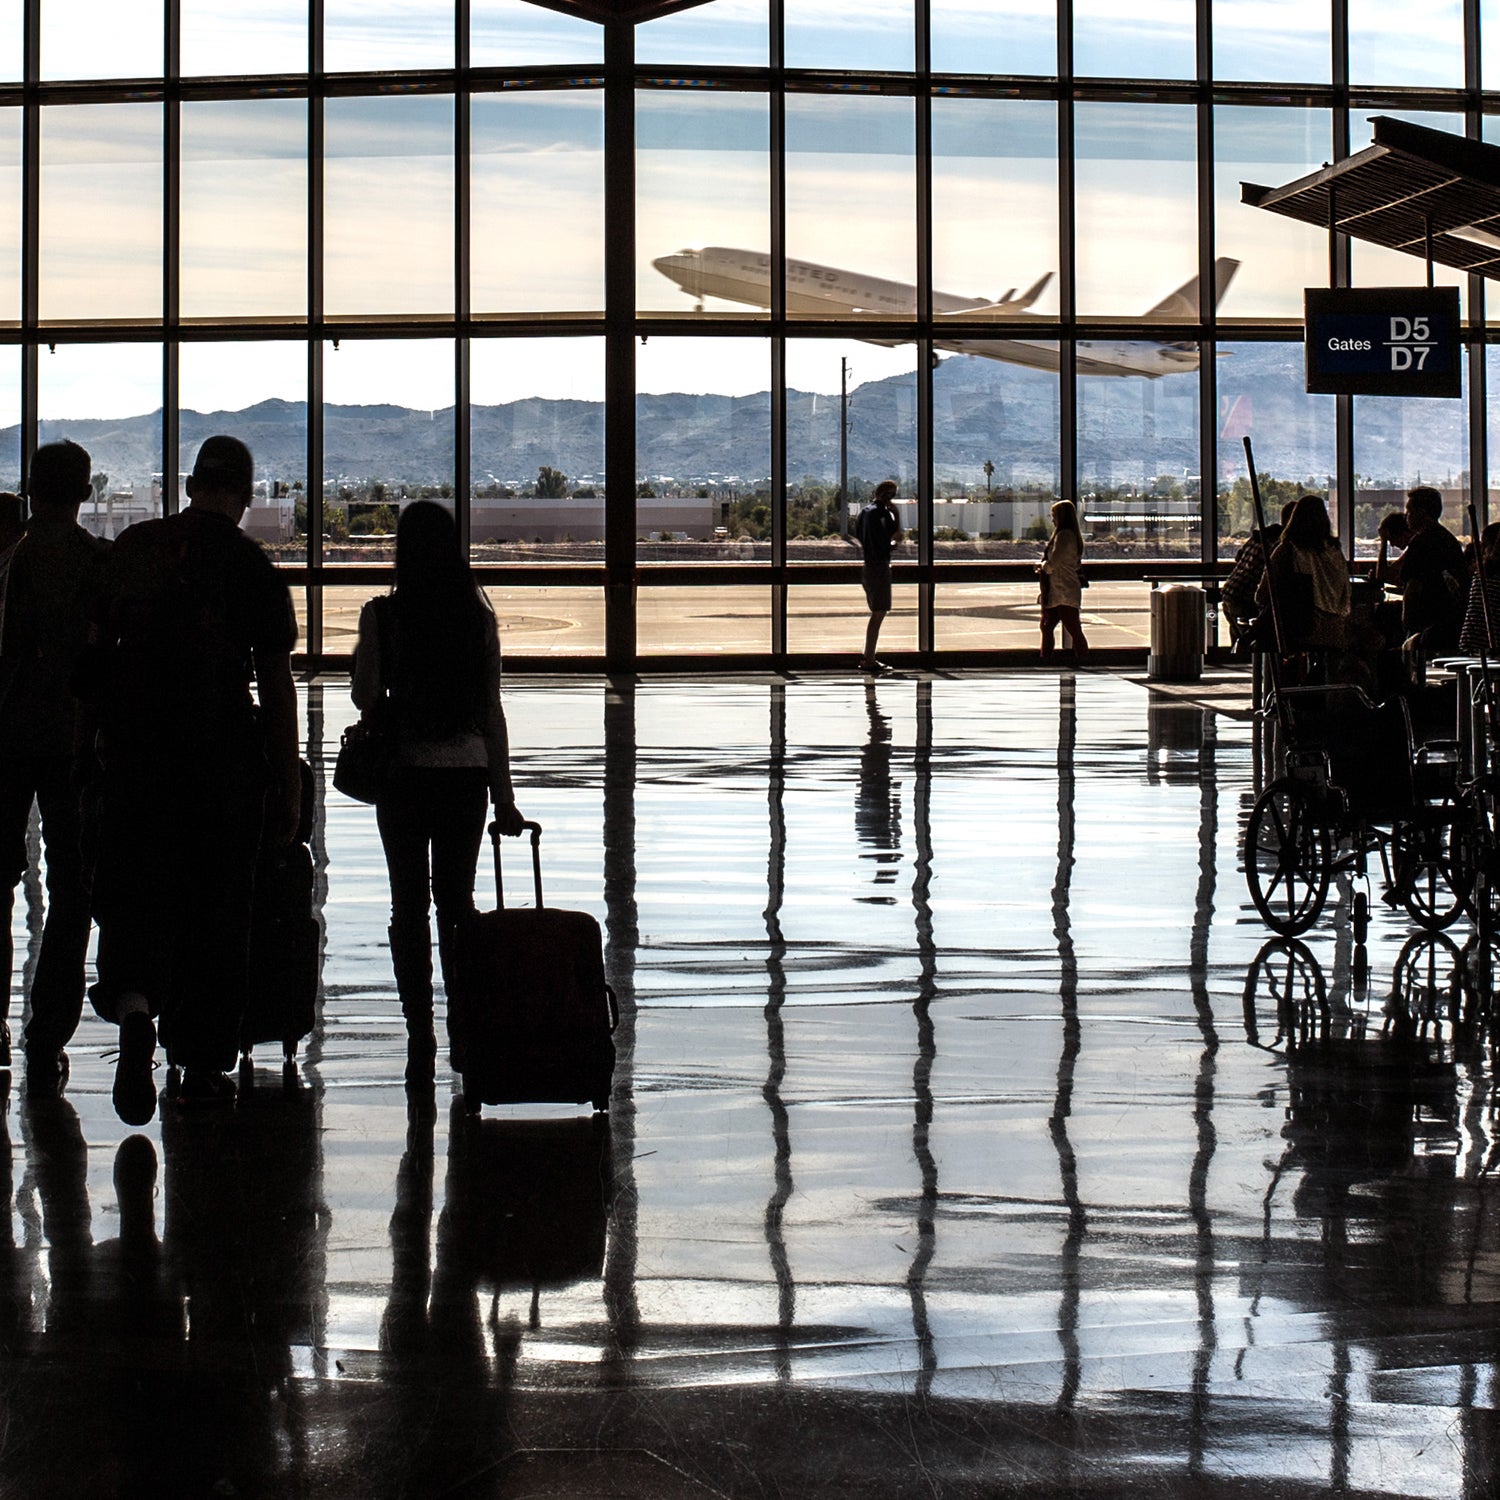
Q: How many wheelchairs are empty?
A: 2